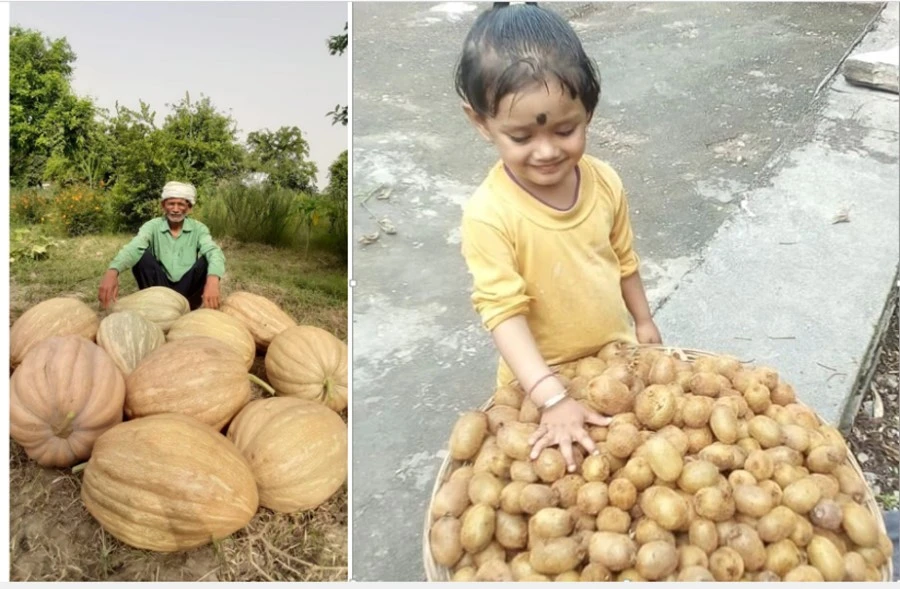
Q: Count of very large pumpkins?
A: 10